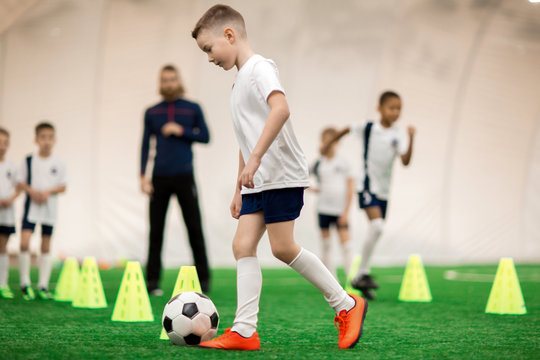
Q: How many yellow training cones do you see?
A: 7